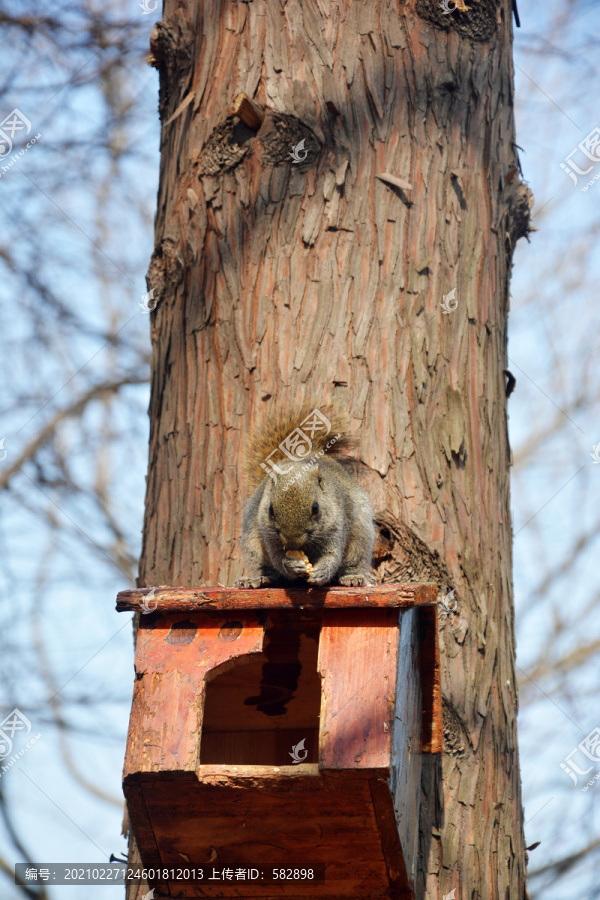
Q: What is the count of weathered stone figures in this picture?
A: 0